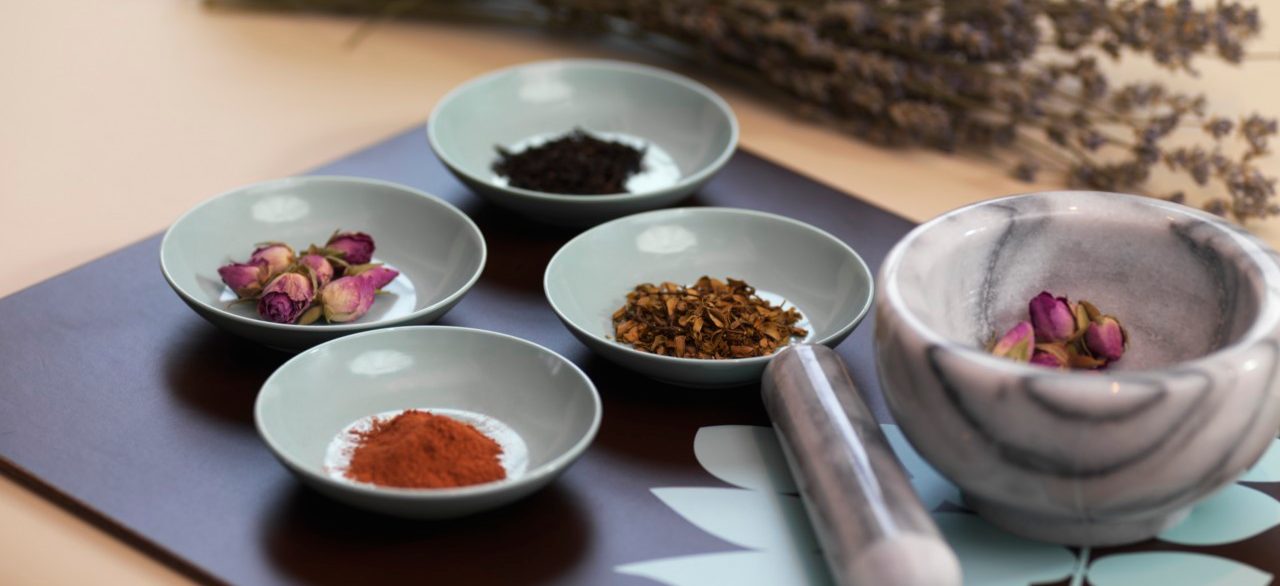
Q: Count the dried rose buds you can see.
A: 11